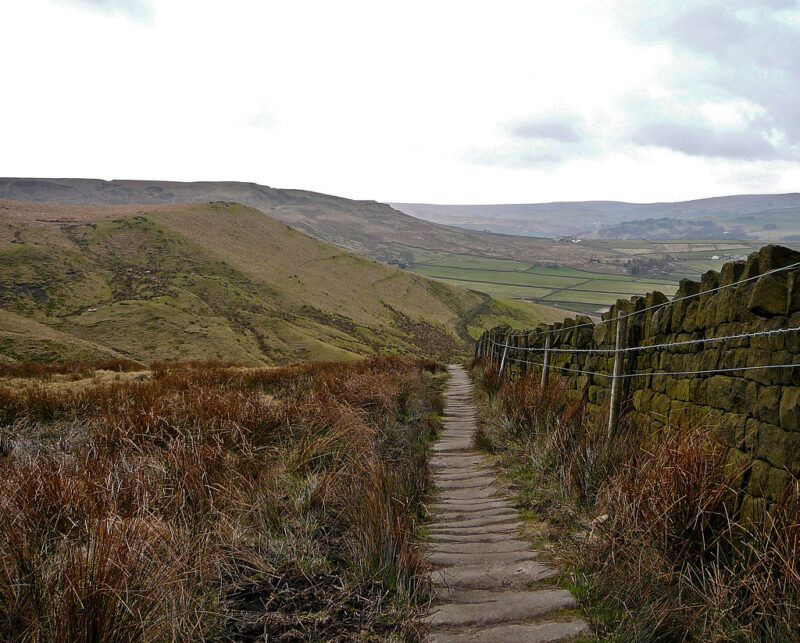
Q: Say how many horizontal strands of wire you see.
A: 3